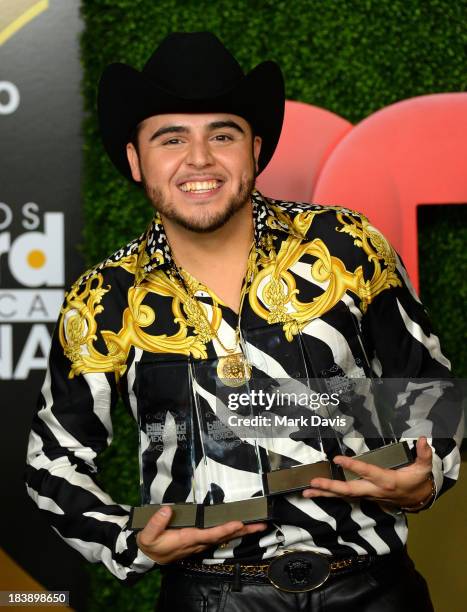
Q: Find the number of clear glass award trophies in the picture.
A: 4